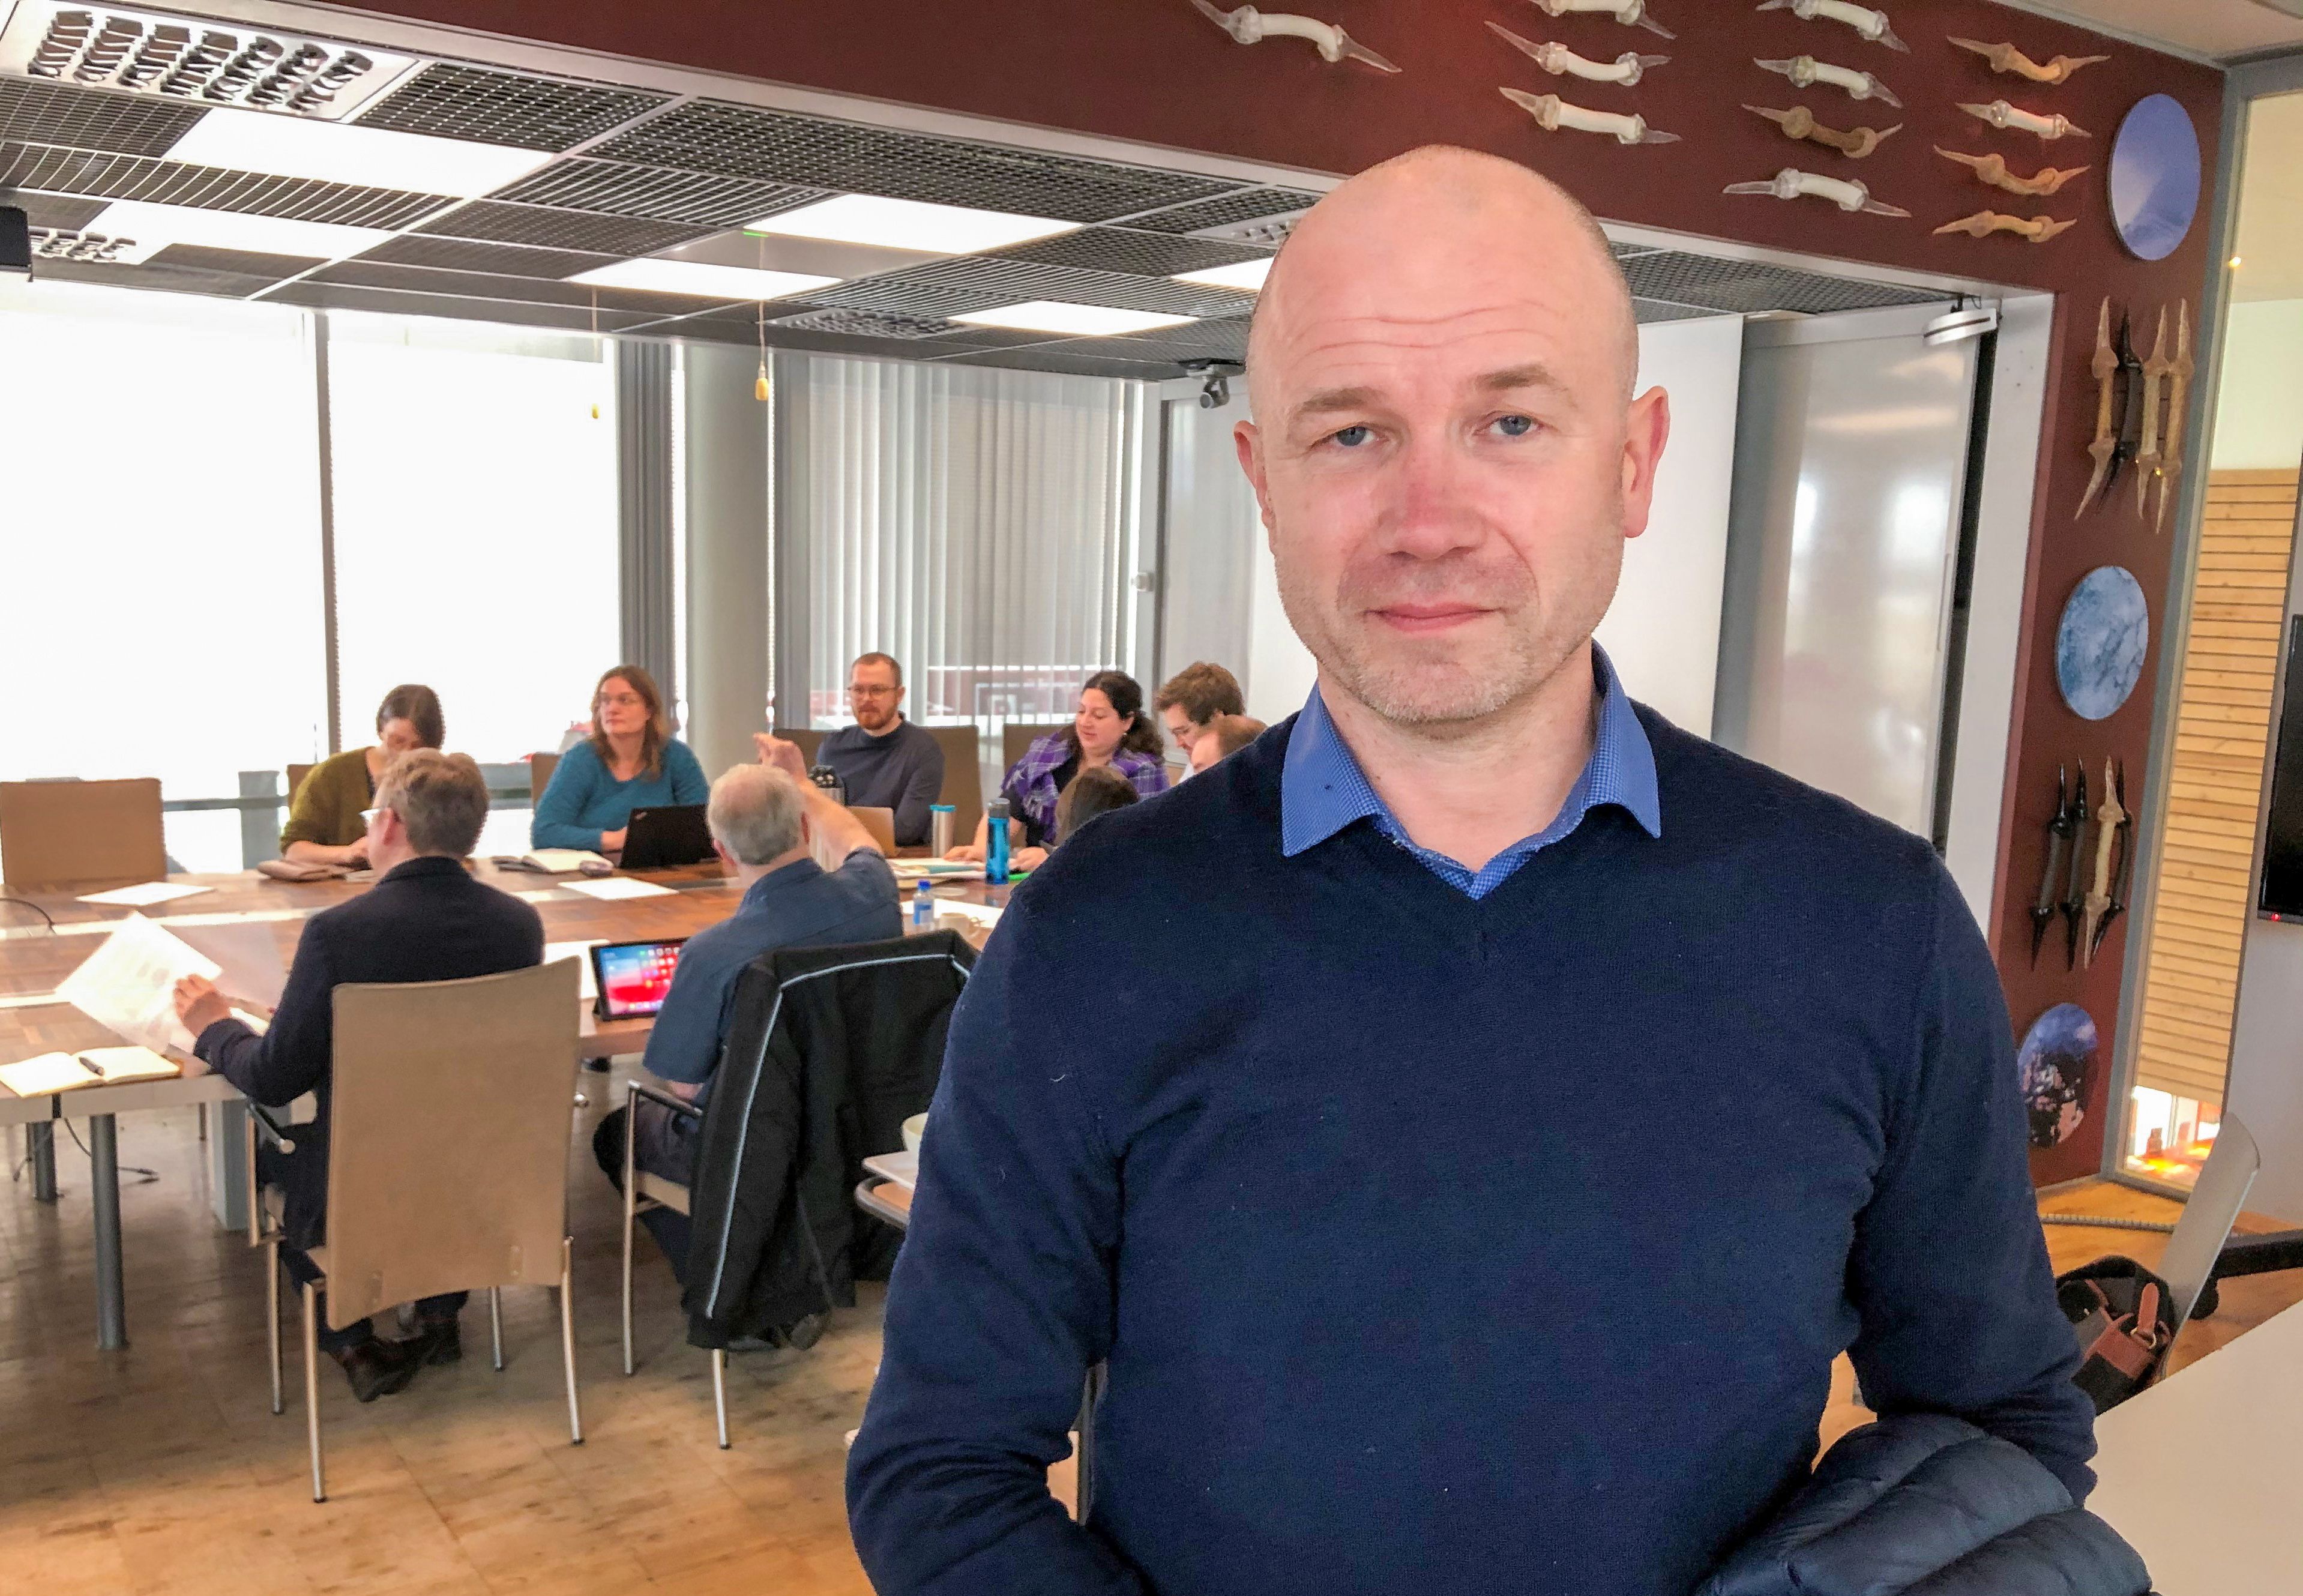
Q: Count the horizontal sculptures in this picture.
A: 12